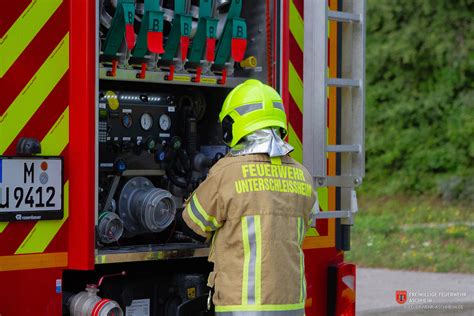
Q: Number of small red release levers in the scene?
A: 5